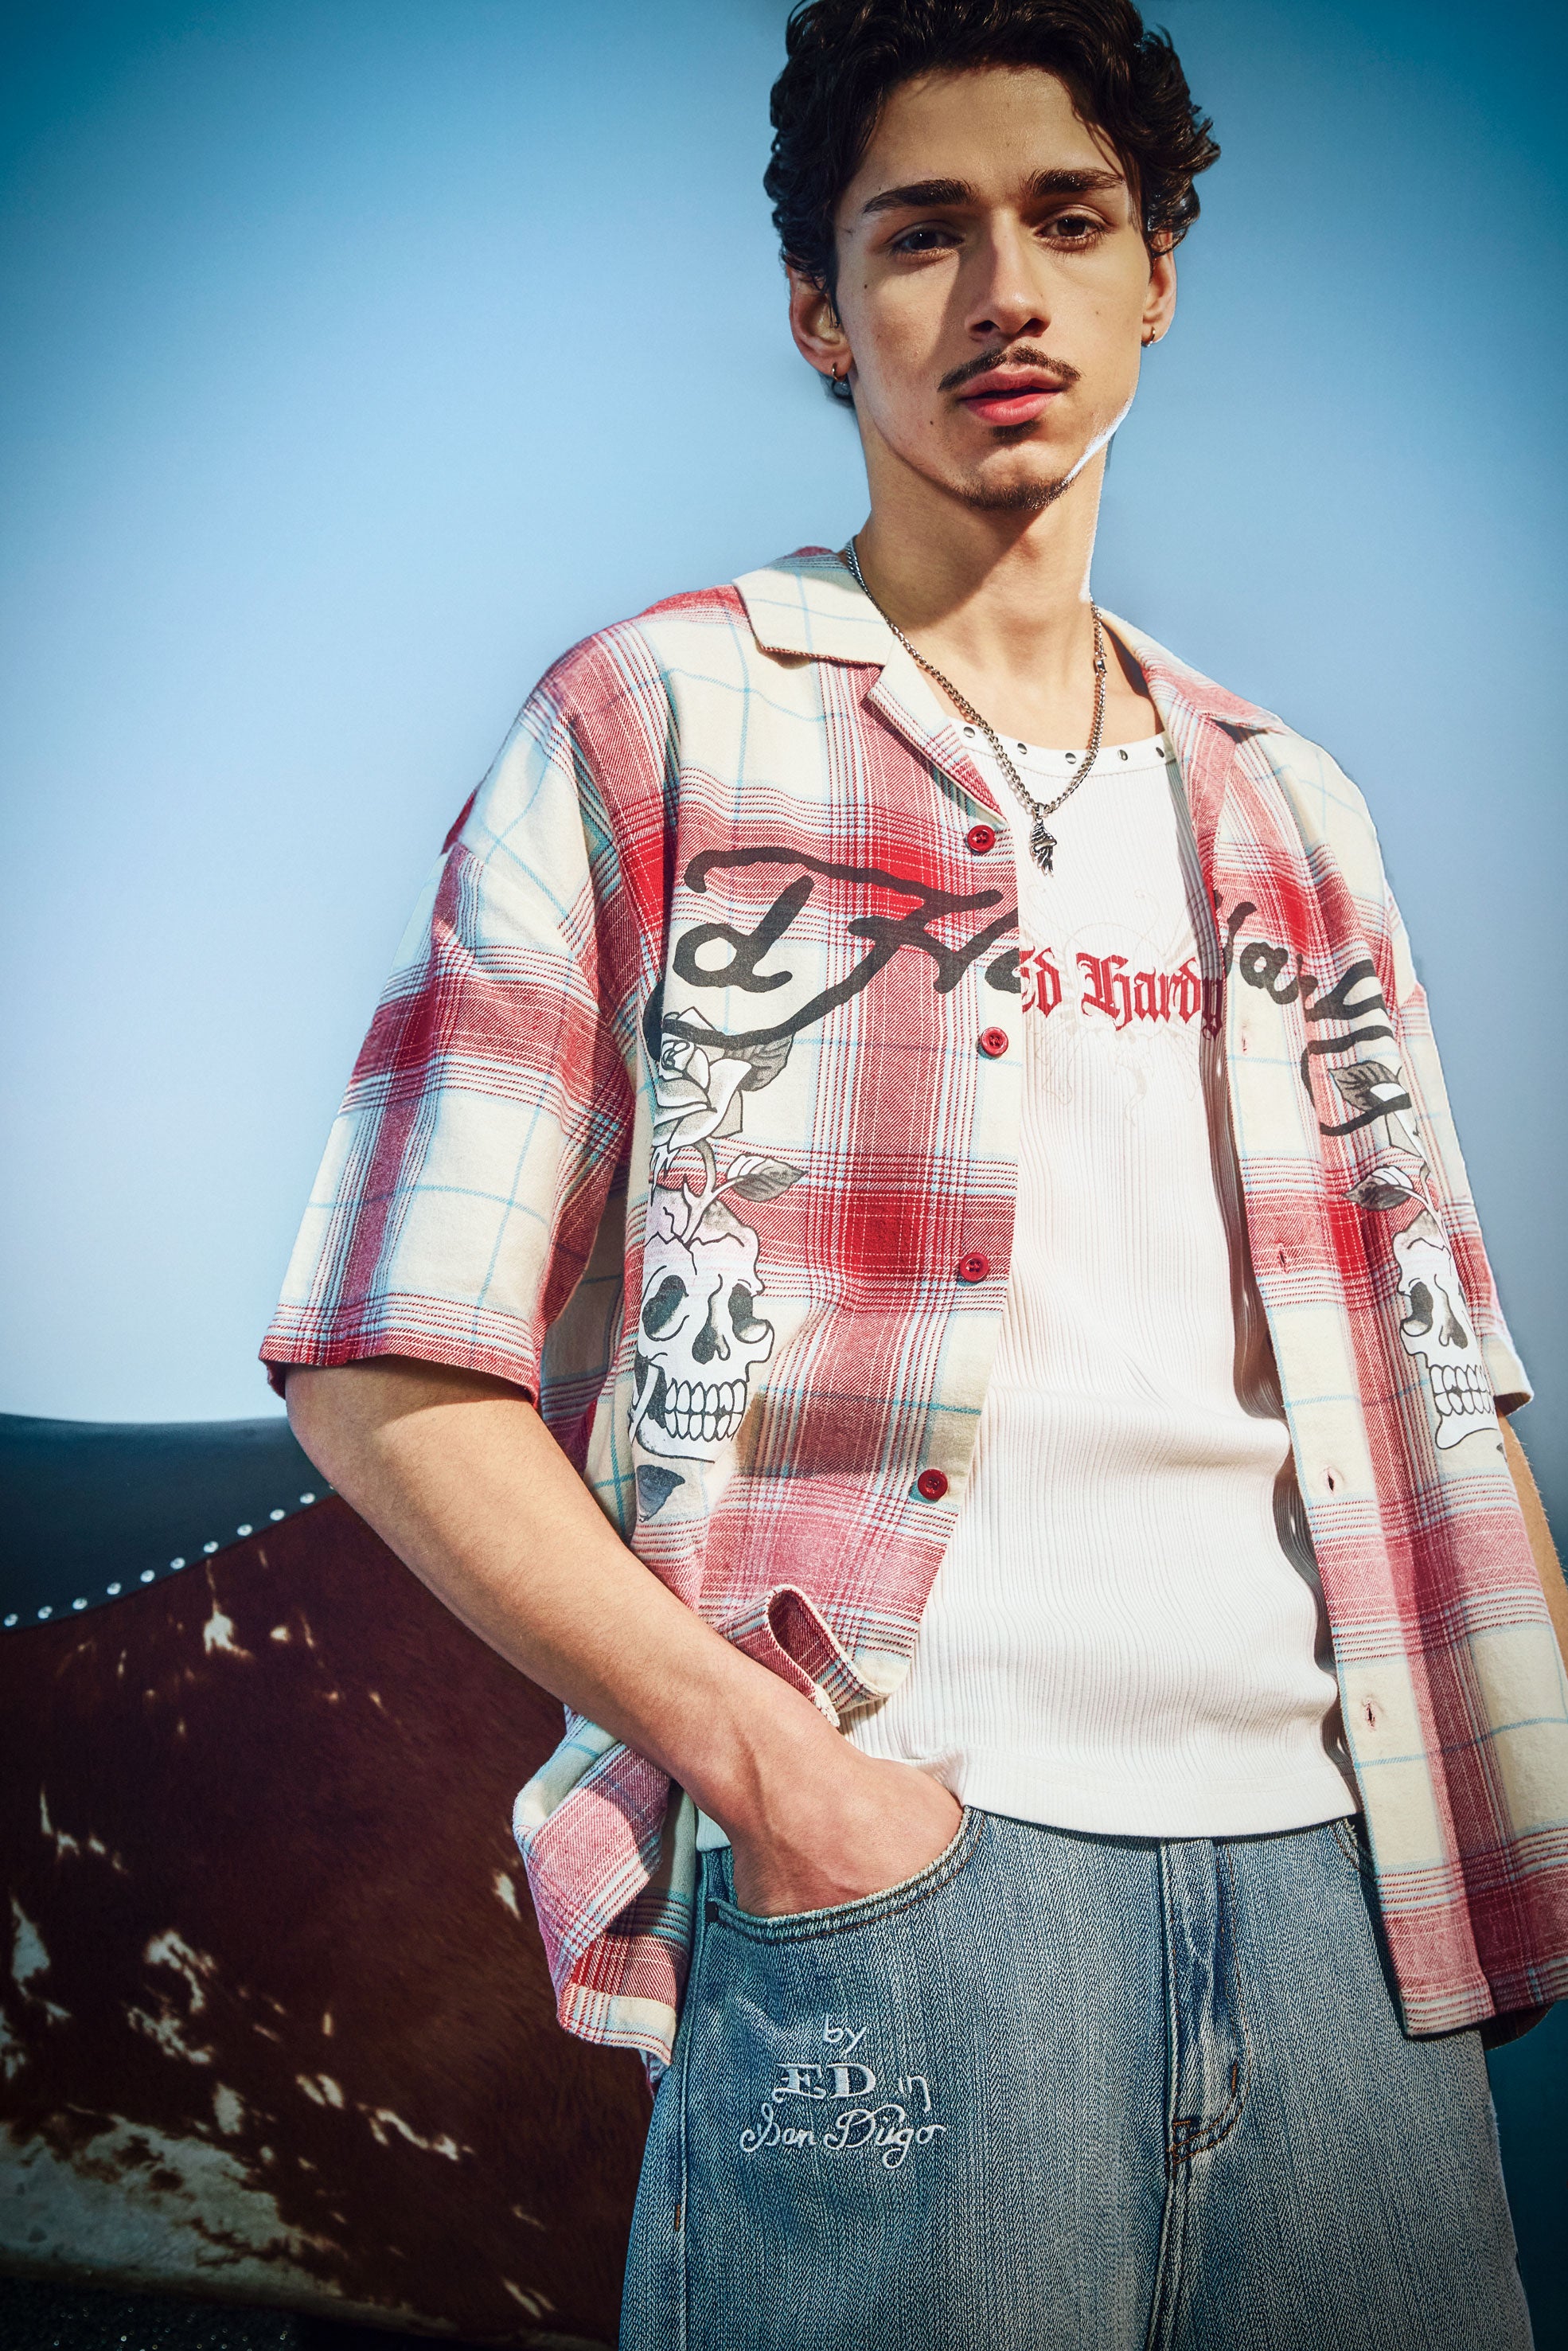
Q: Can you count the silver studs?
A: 15